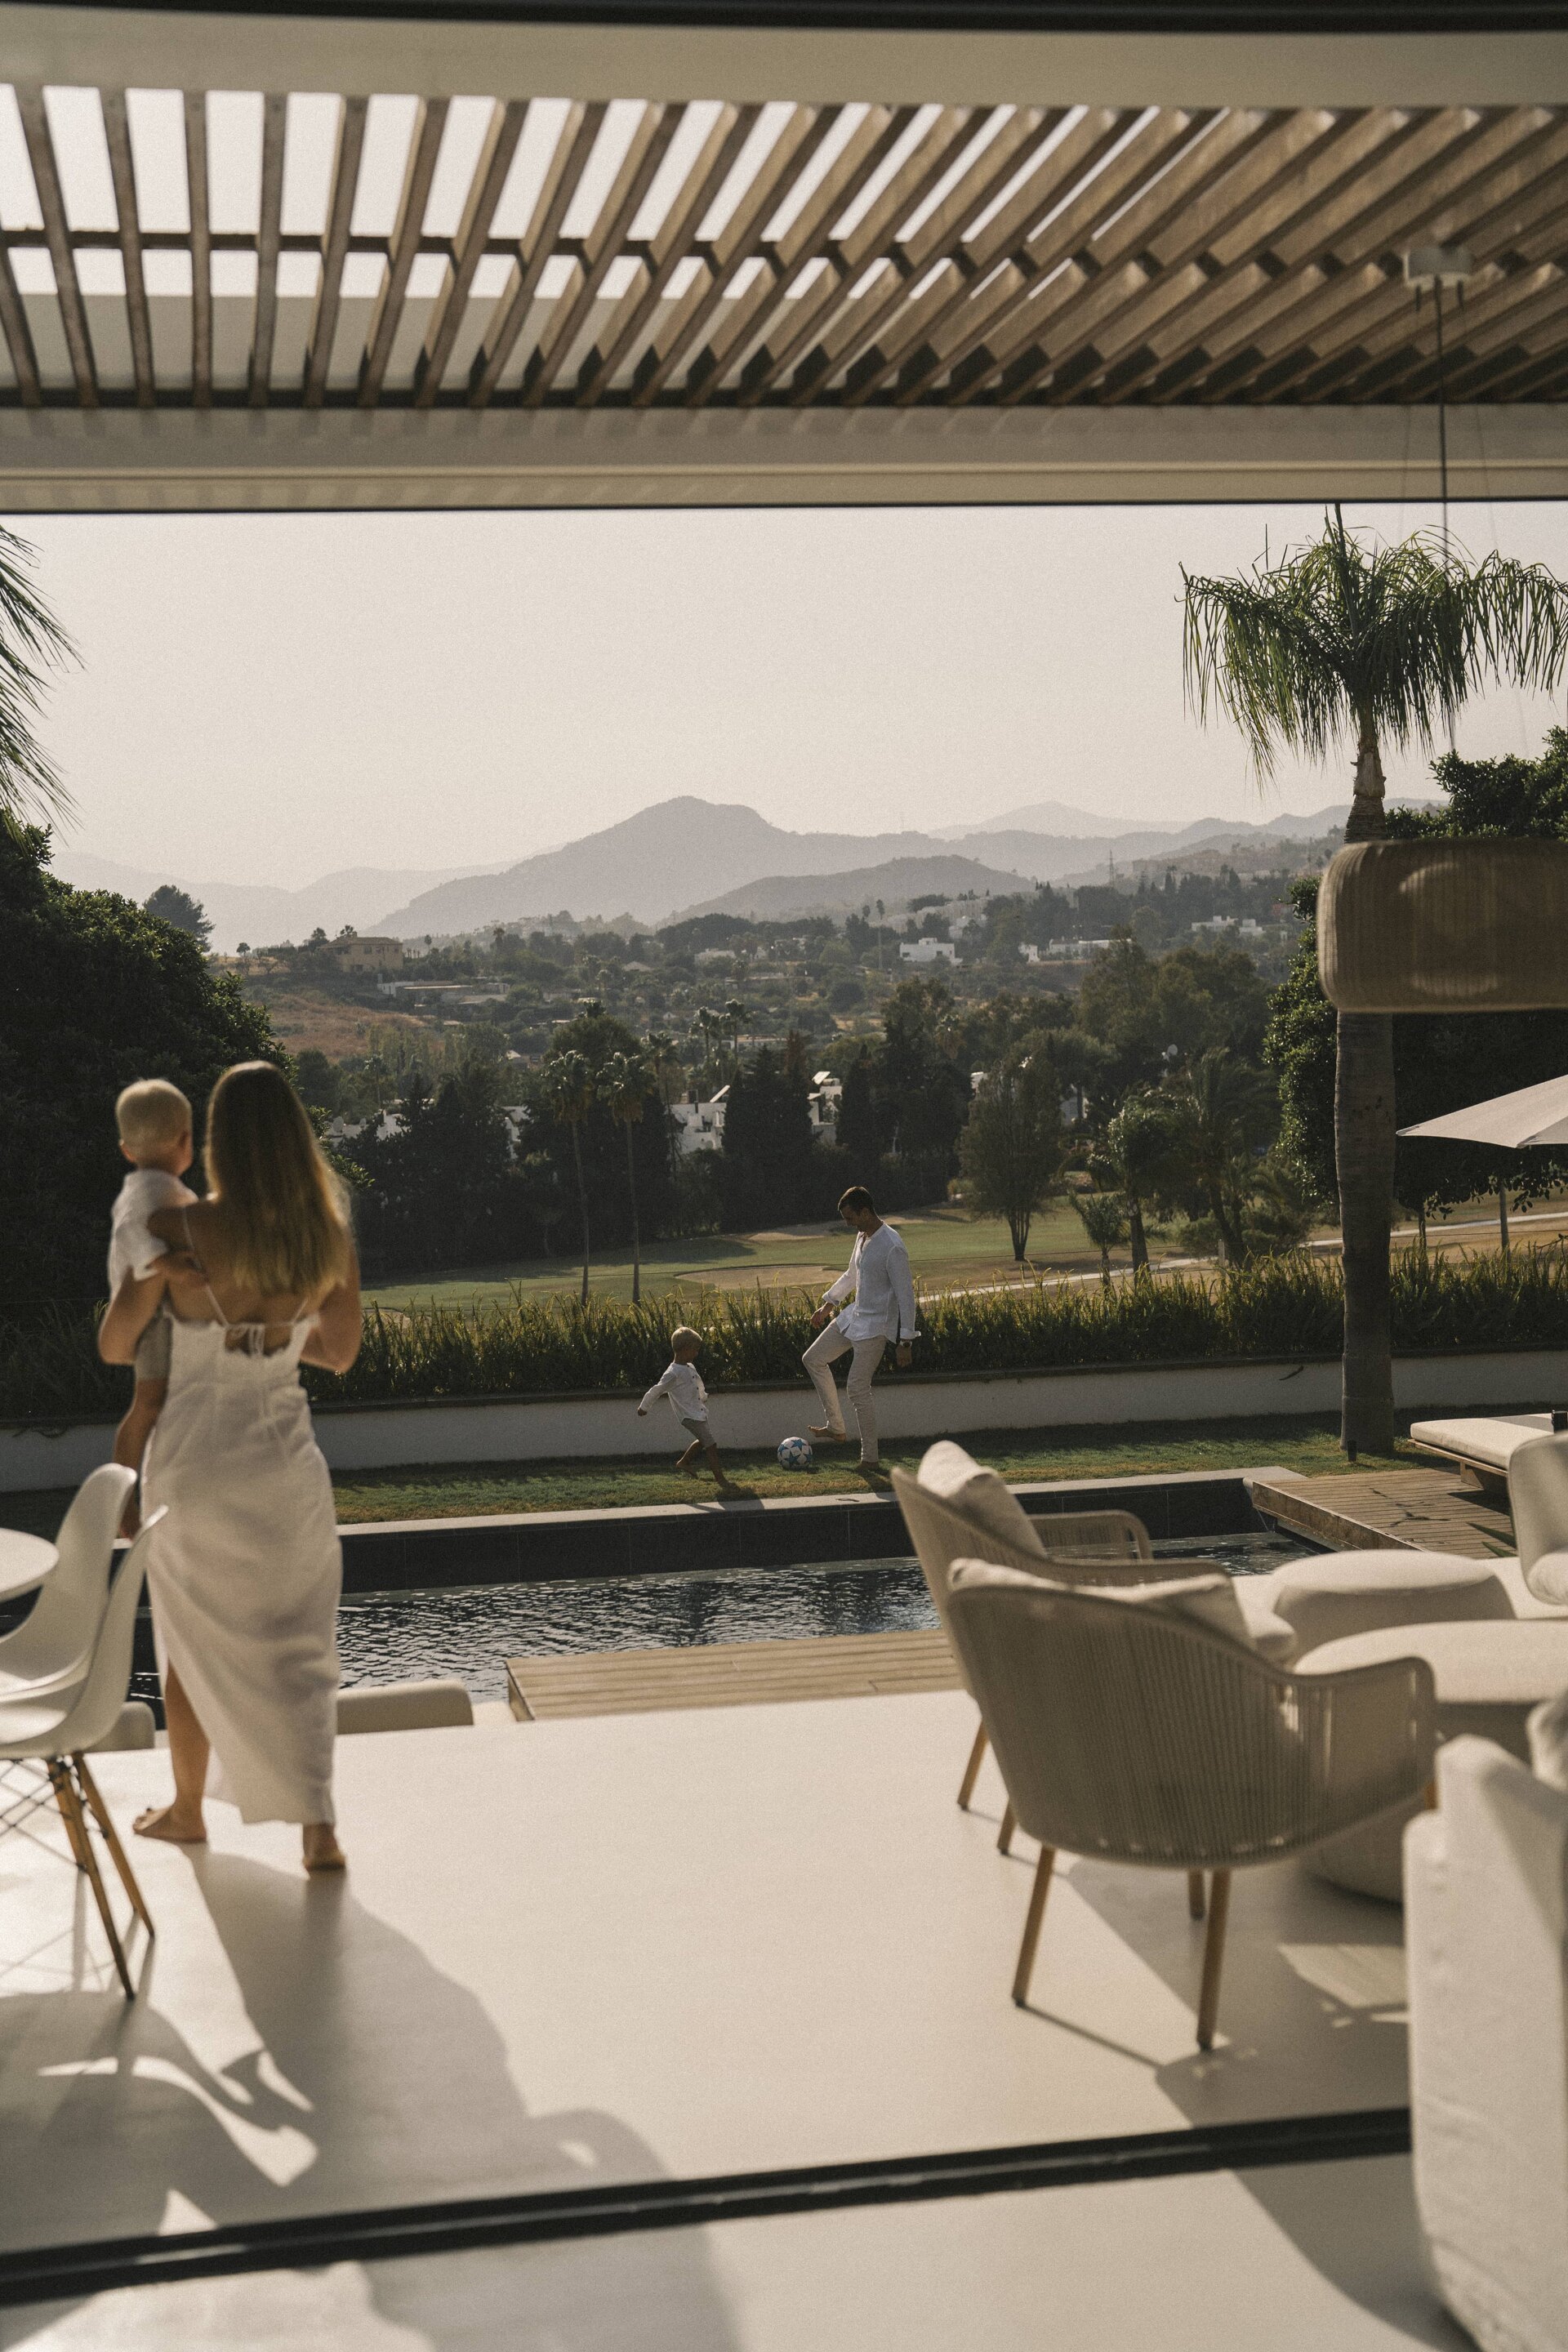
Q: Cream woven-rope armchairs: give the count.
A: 2